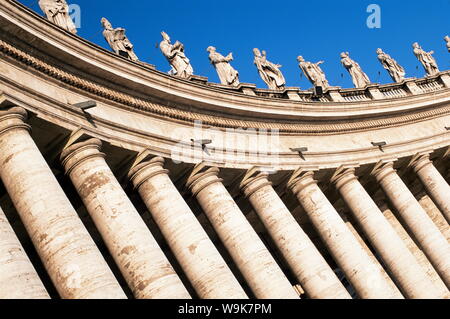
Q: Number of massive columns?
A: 10